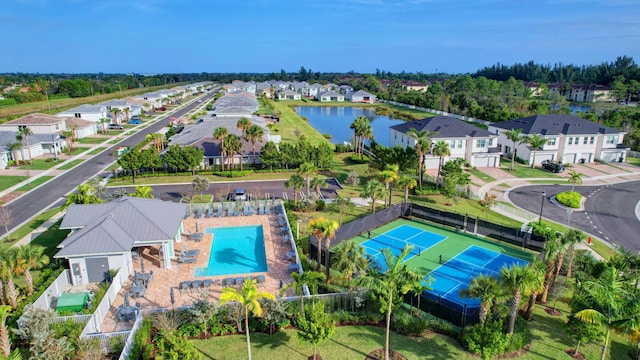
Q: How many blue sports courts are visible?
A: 2